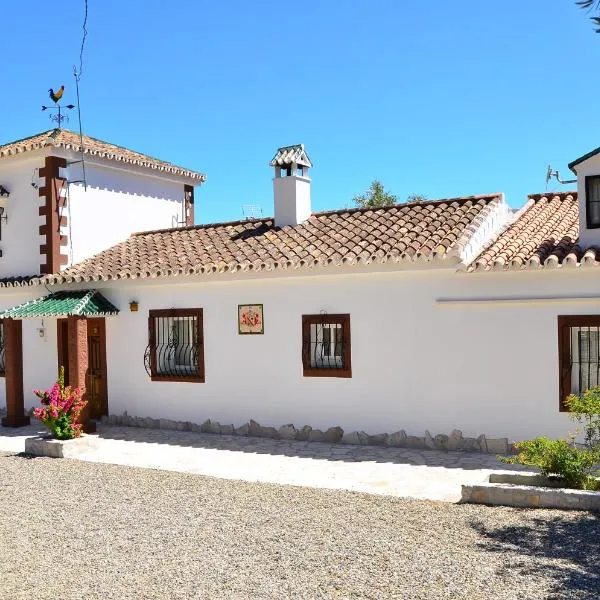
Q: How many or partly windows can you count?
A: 6